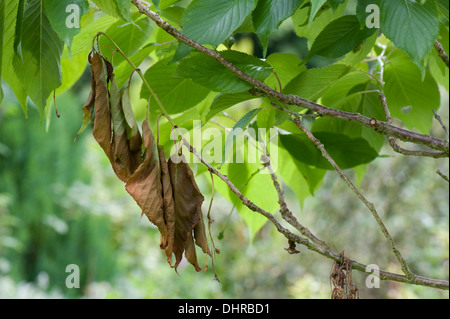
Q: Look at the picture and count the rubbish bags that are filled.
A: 0